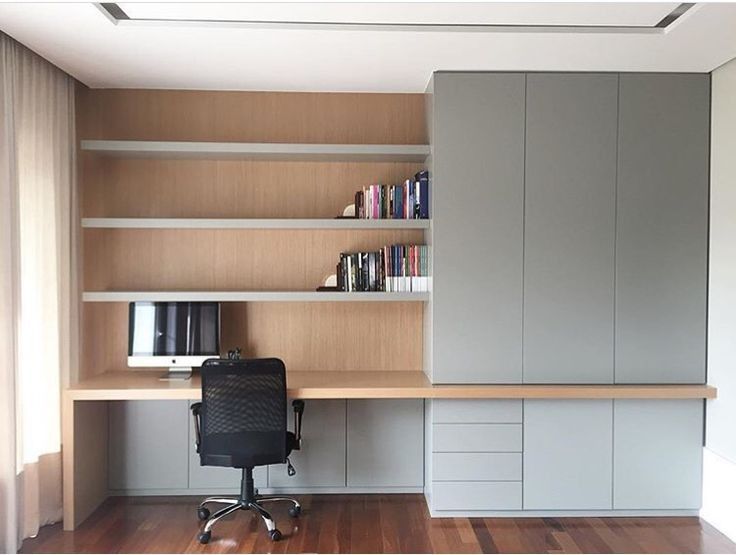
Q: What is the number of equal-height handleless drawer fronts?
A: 4